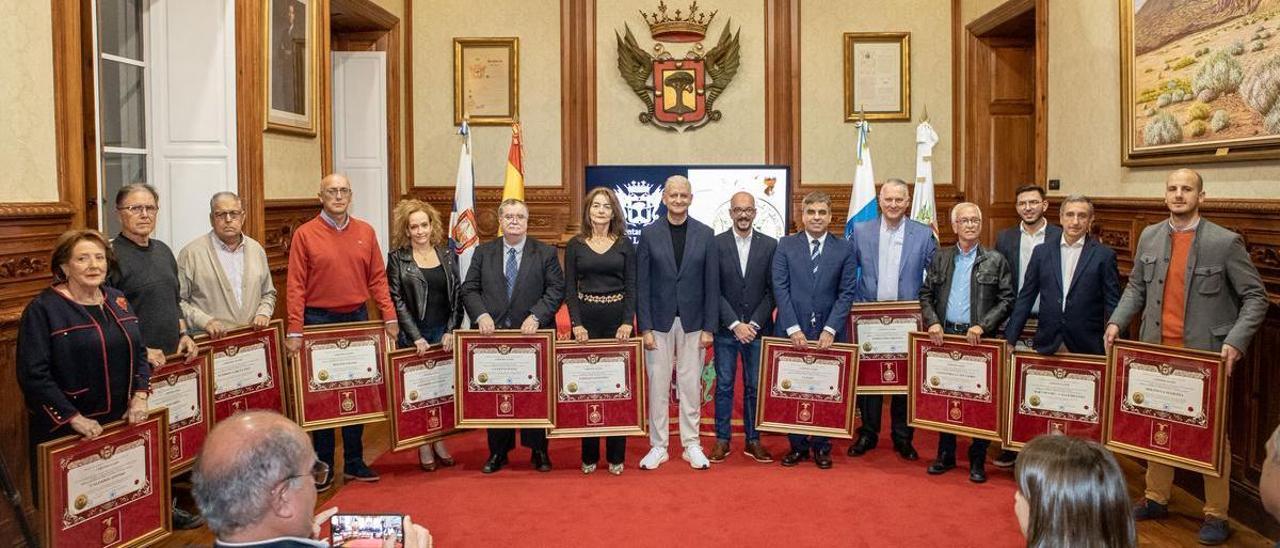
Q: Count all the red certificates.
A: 12